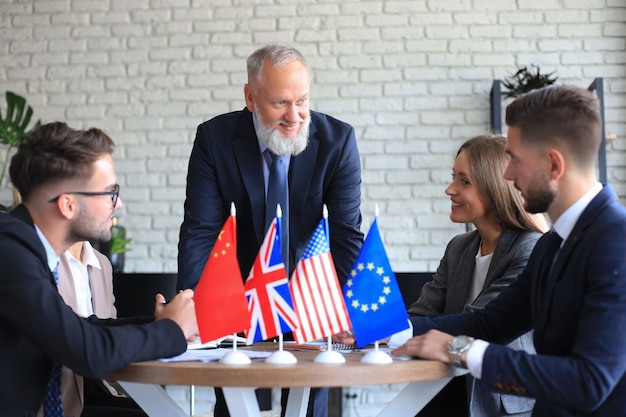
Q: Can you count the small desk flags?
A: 4